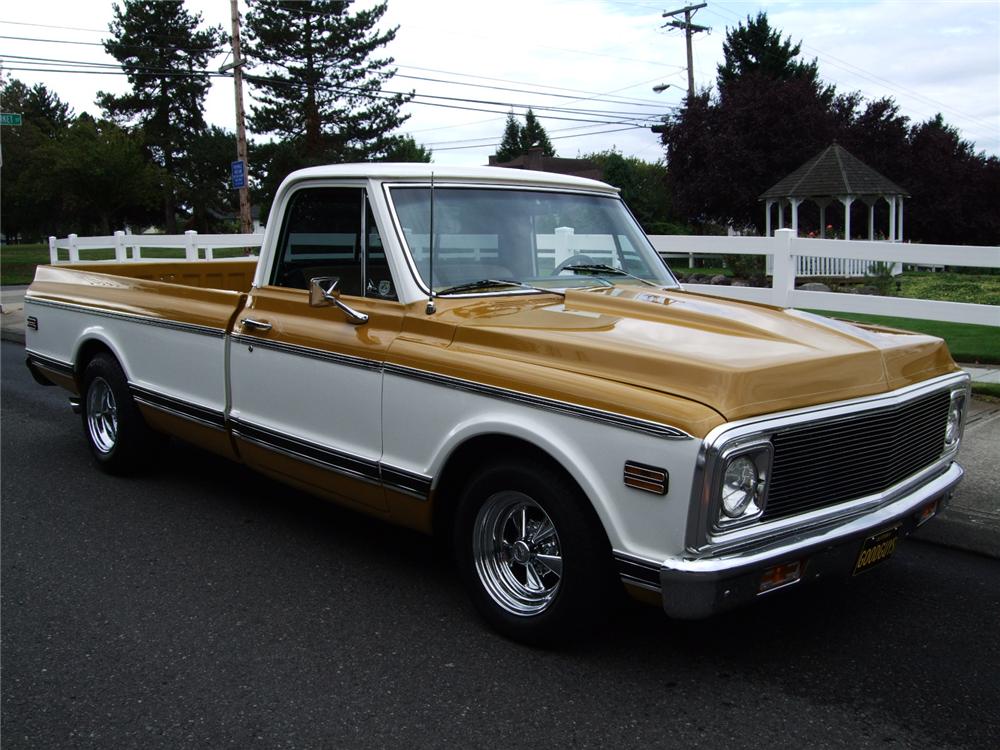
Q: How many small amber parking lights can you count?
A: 2